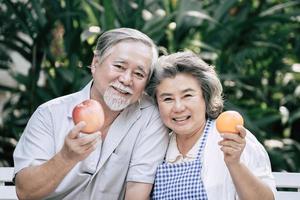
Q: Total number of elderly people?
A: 2